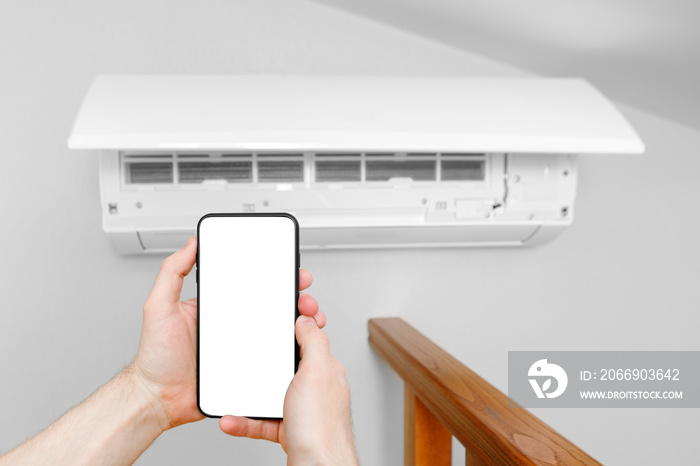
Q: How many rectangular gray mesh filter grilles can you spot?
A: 6